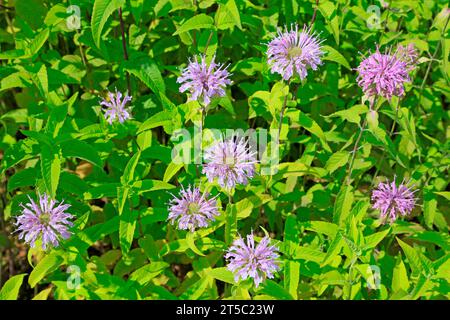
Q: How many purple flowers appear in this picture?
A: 9